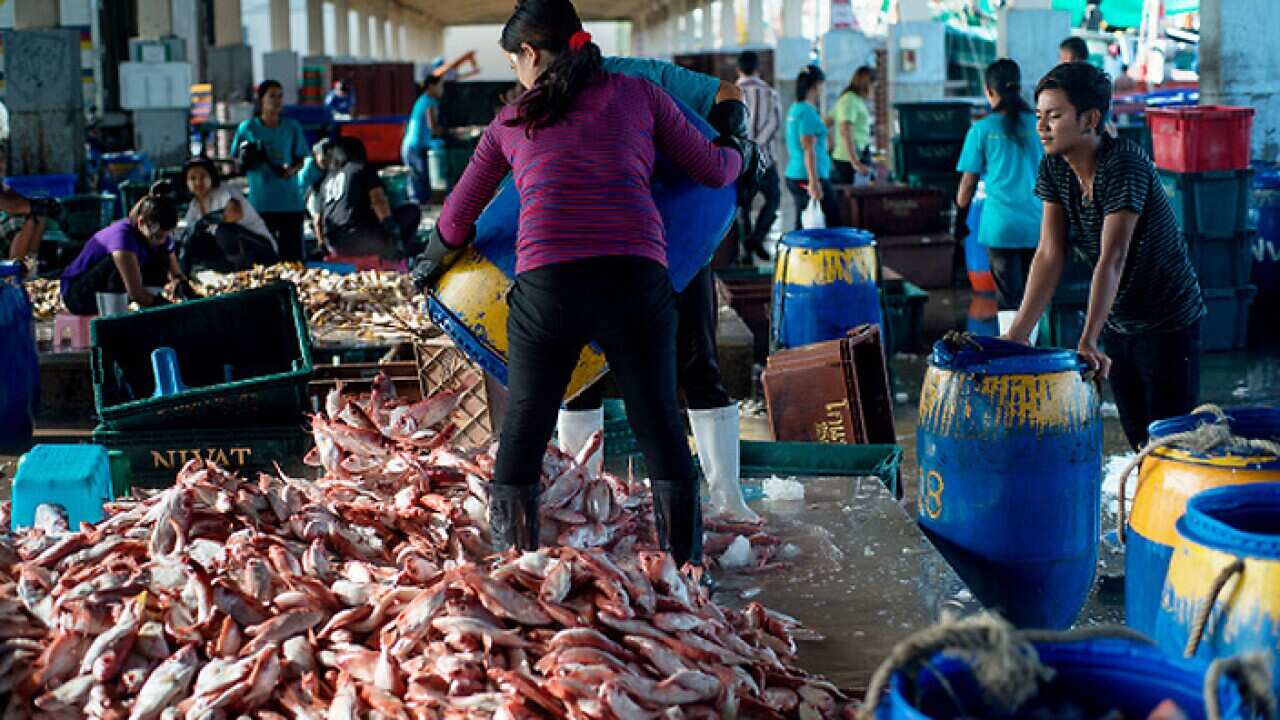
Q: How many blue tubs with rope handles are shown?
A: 4